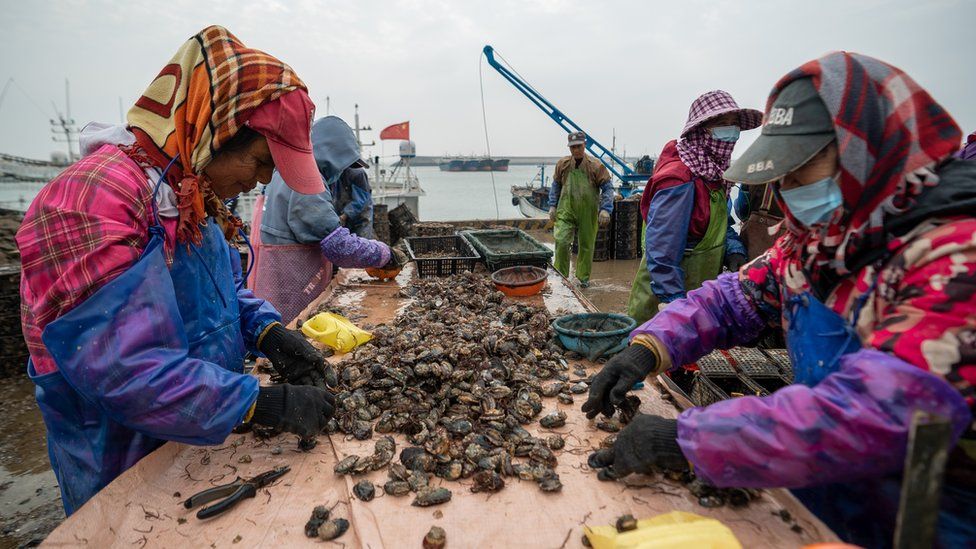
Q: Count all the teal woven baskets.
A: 1